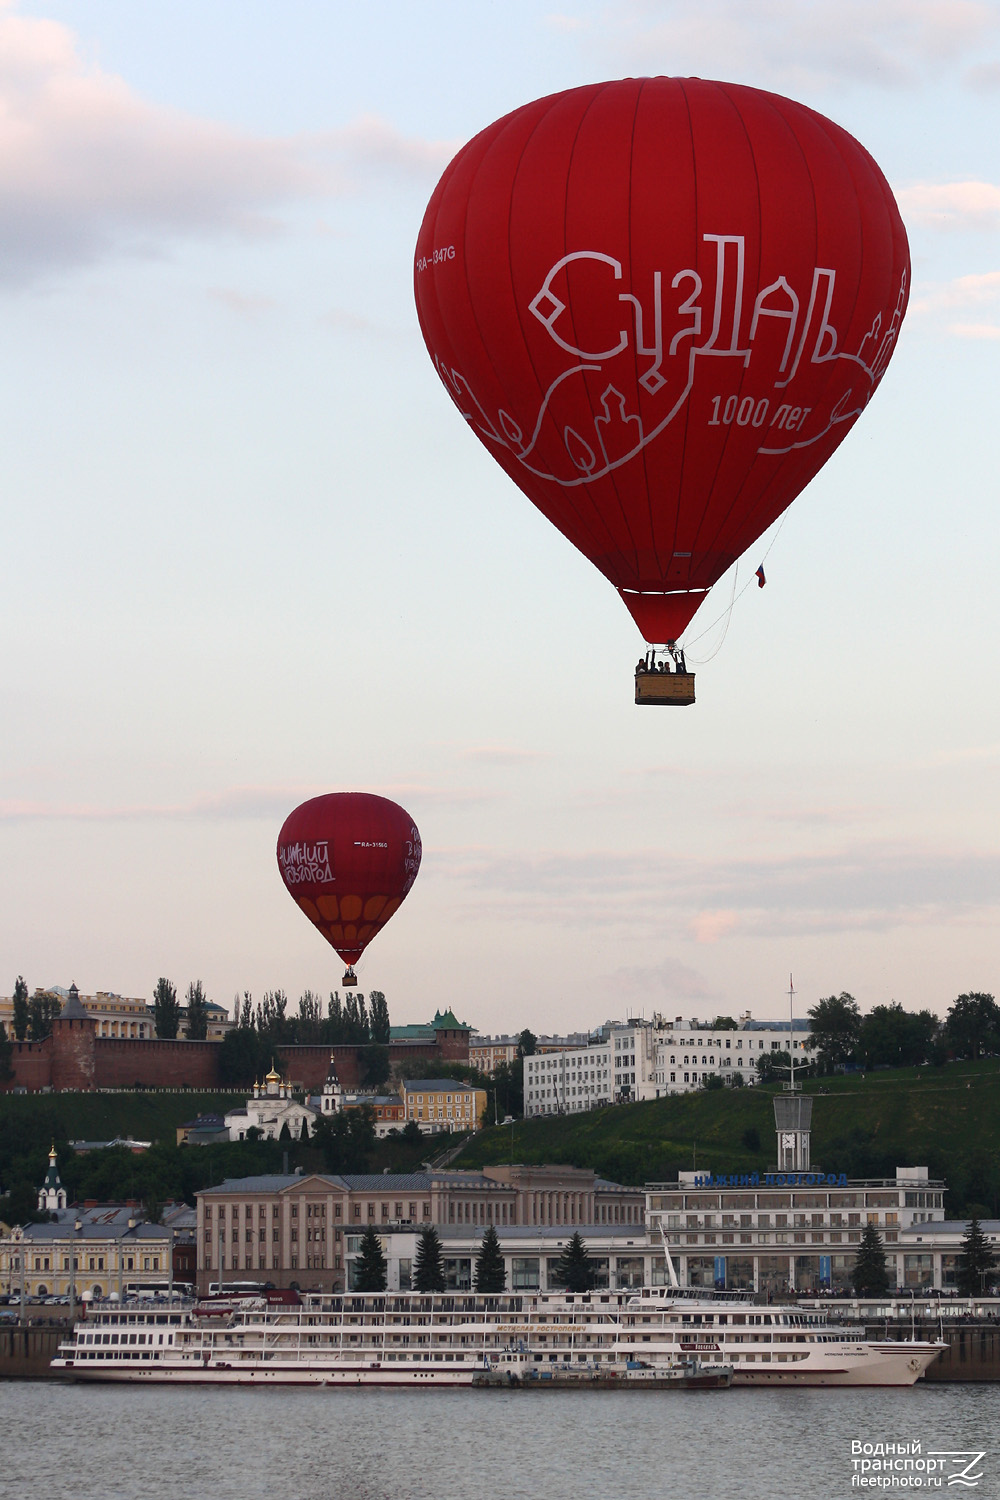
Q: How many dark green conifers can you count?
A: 6